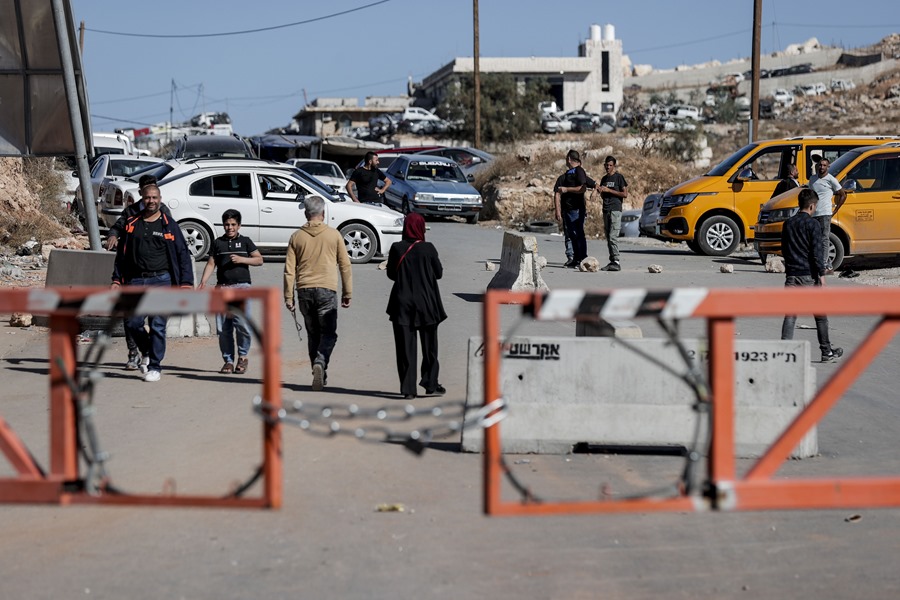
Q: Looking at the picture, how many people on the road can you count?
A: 12